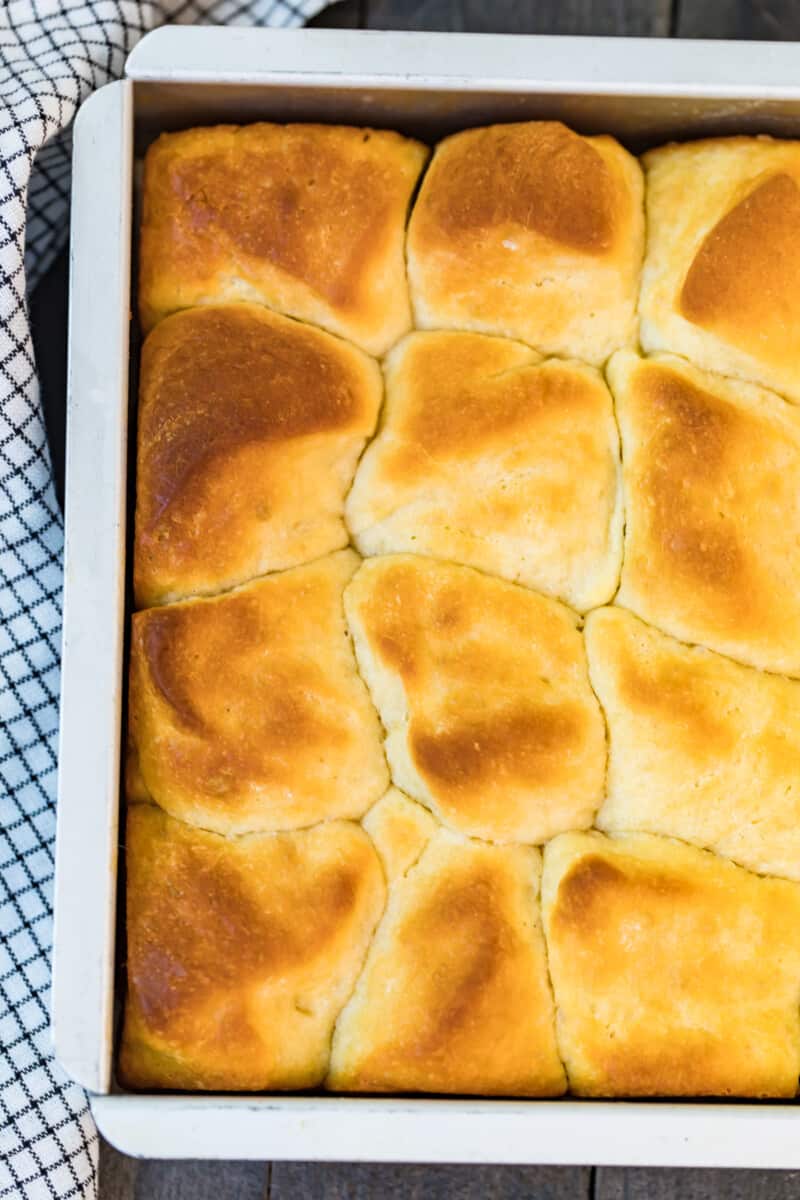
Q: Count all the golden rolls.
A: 12